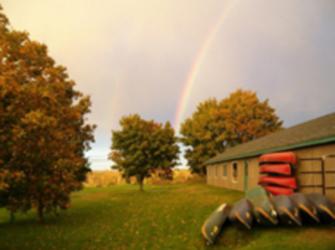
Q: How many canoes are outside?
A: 10